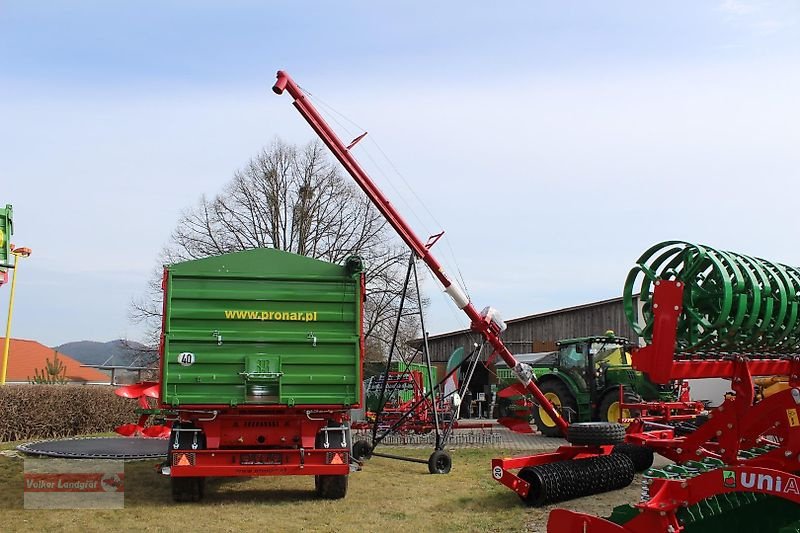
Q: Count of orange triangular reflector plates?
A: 2